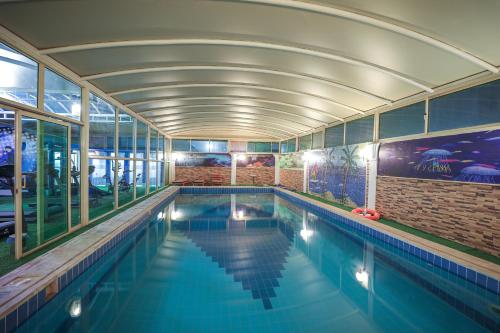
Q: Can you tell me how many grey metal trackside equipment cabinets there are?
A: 0